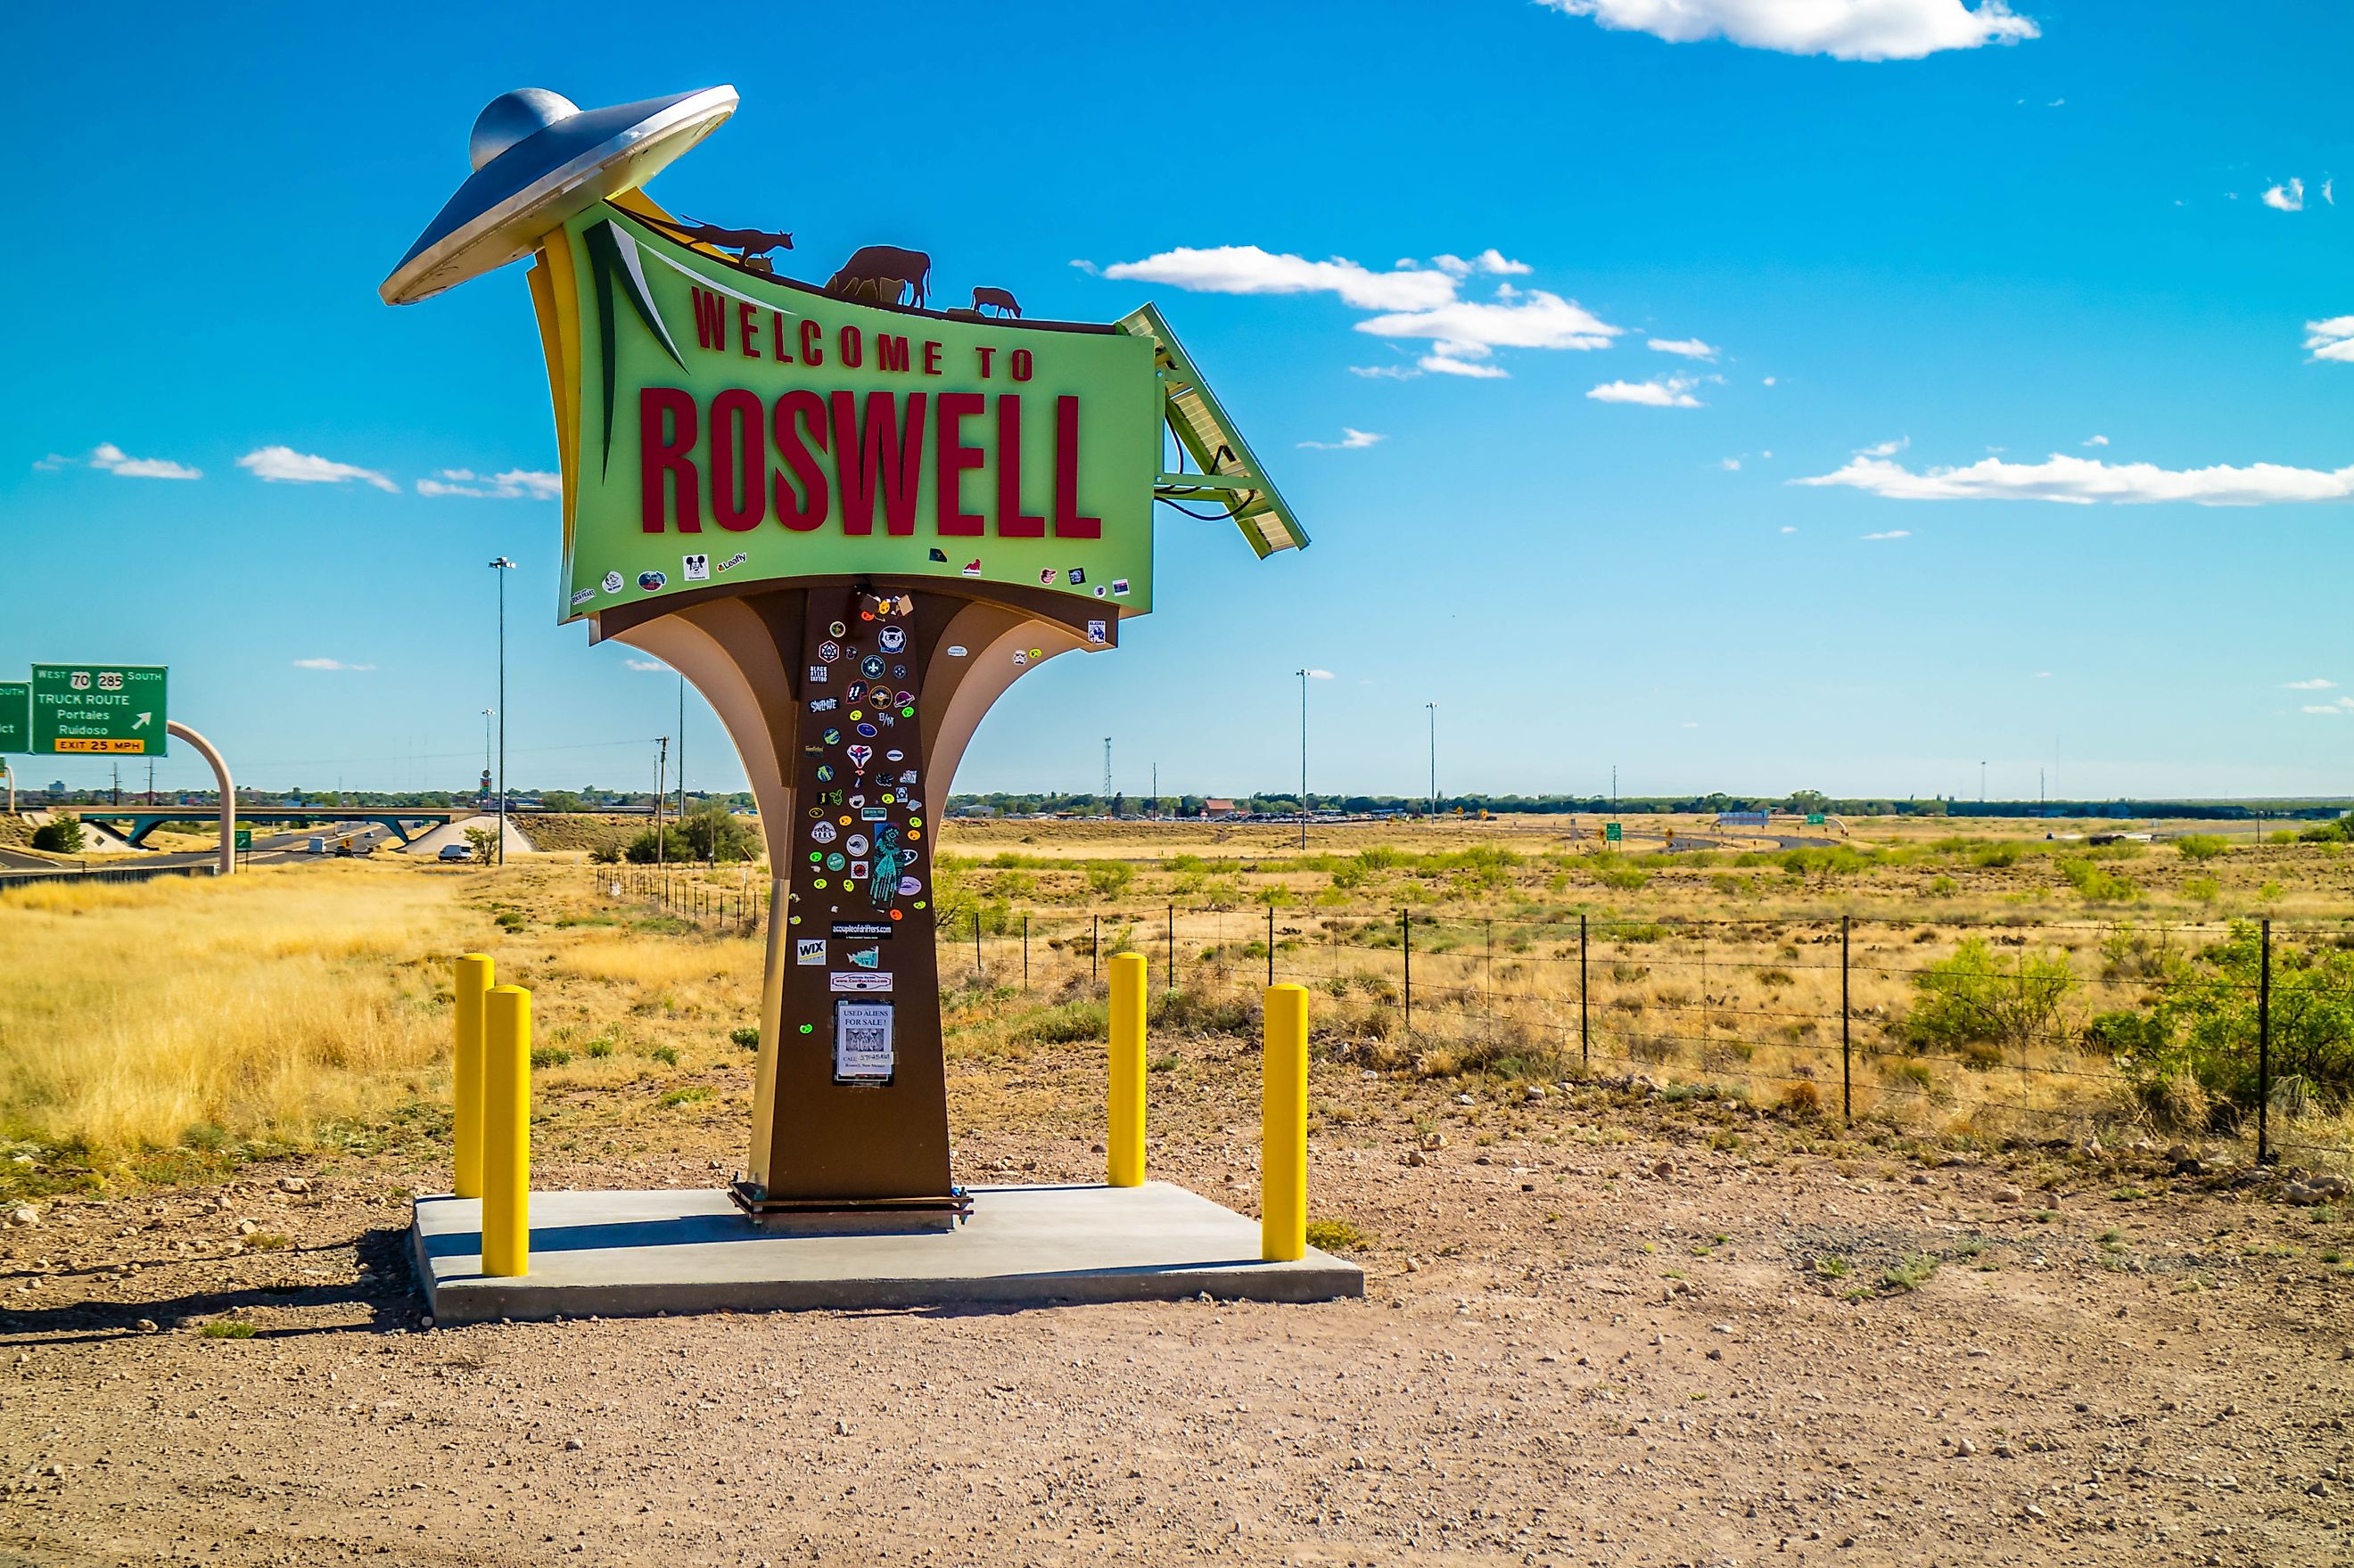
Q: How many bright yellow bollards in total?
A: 4